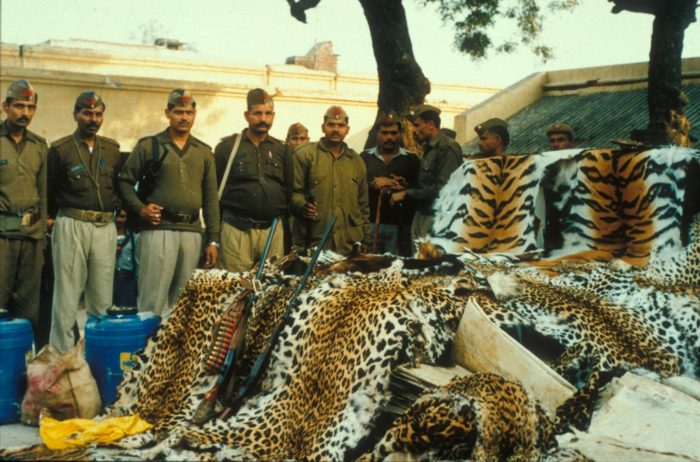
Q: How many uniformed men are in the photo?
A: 10